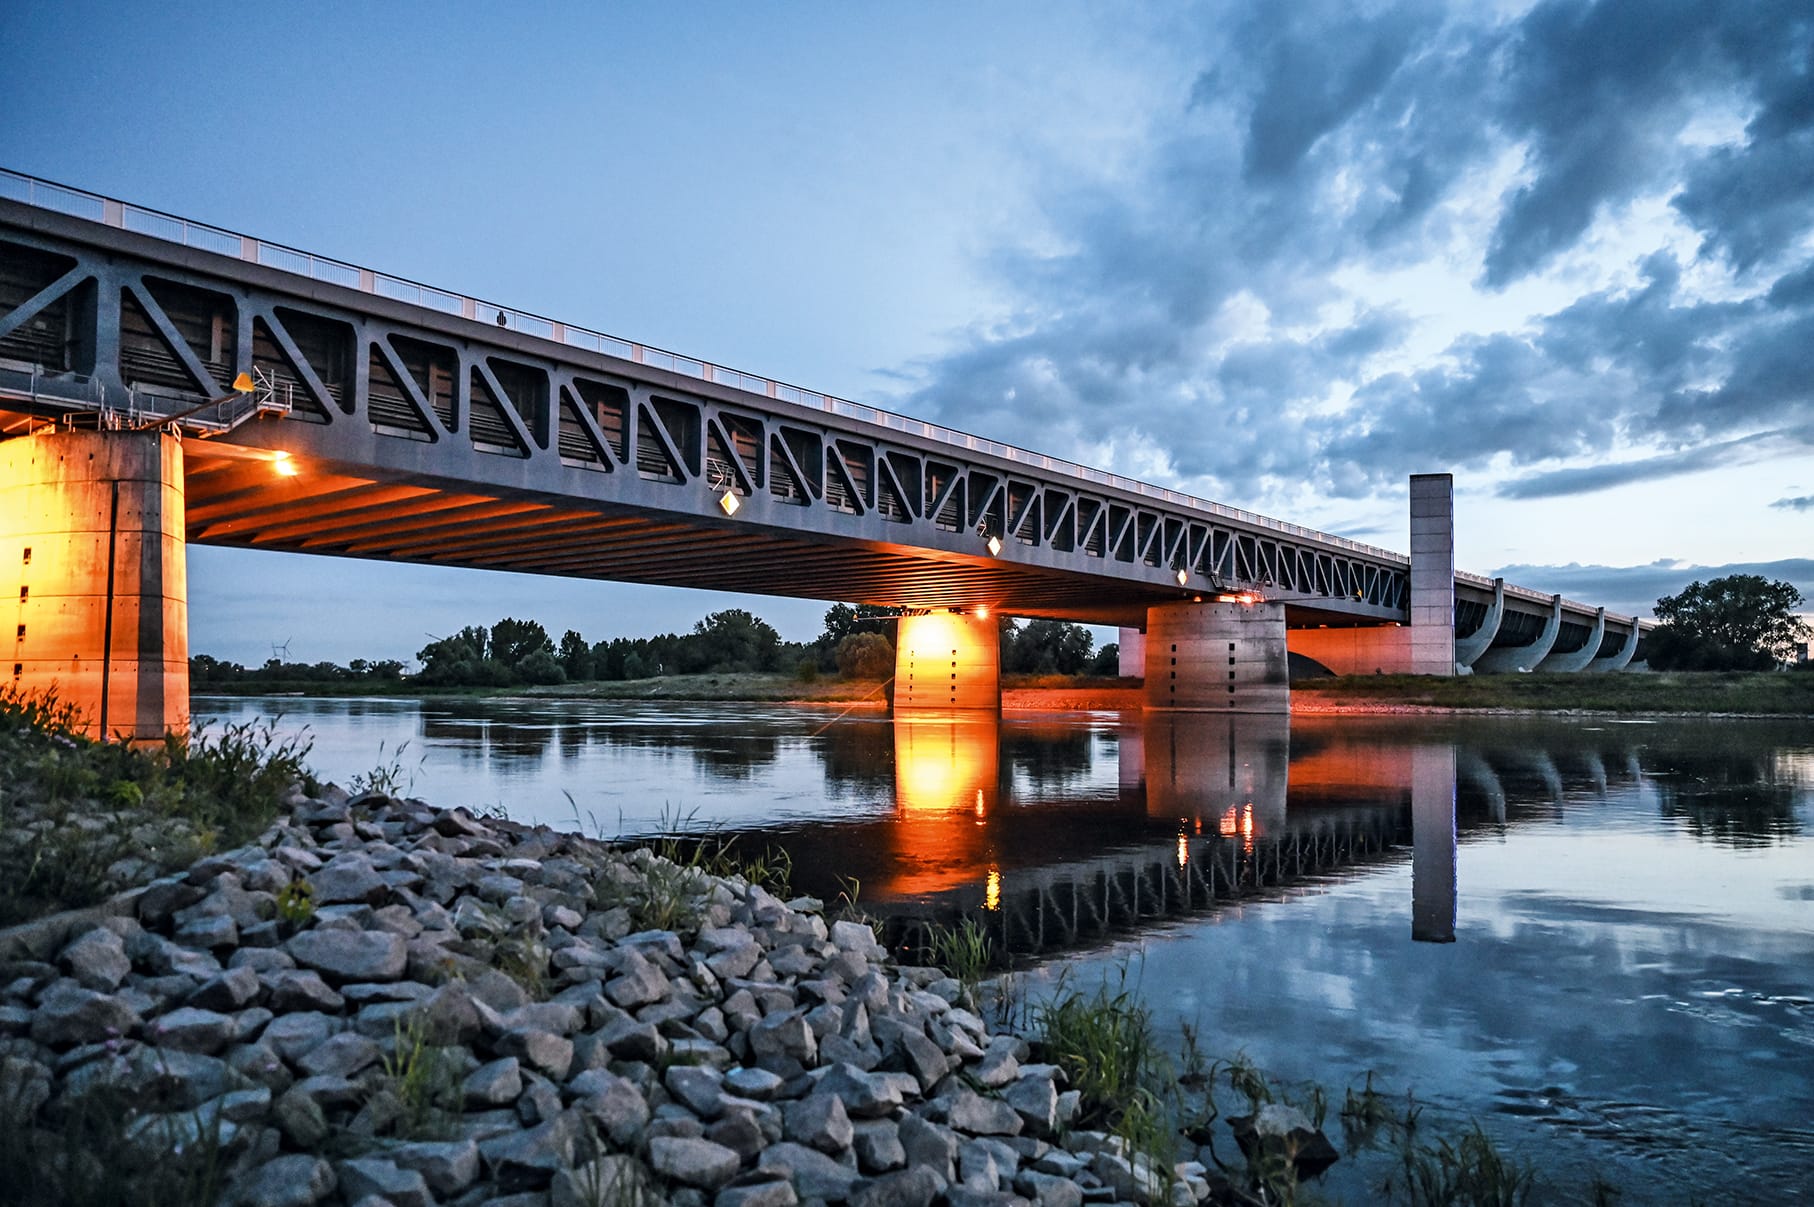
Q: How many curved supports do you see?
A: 4